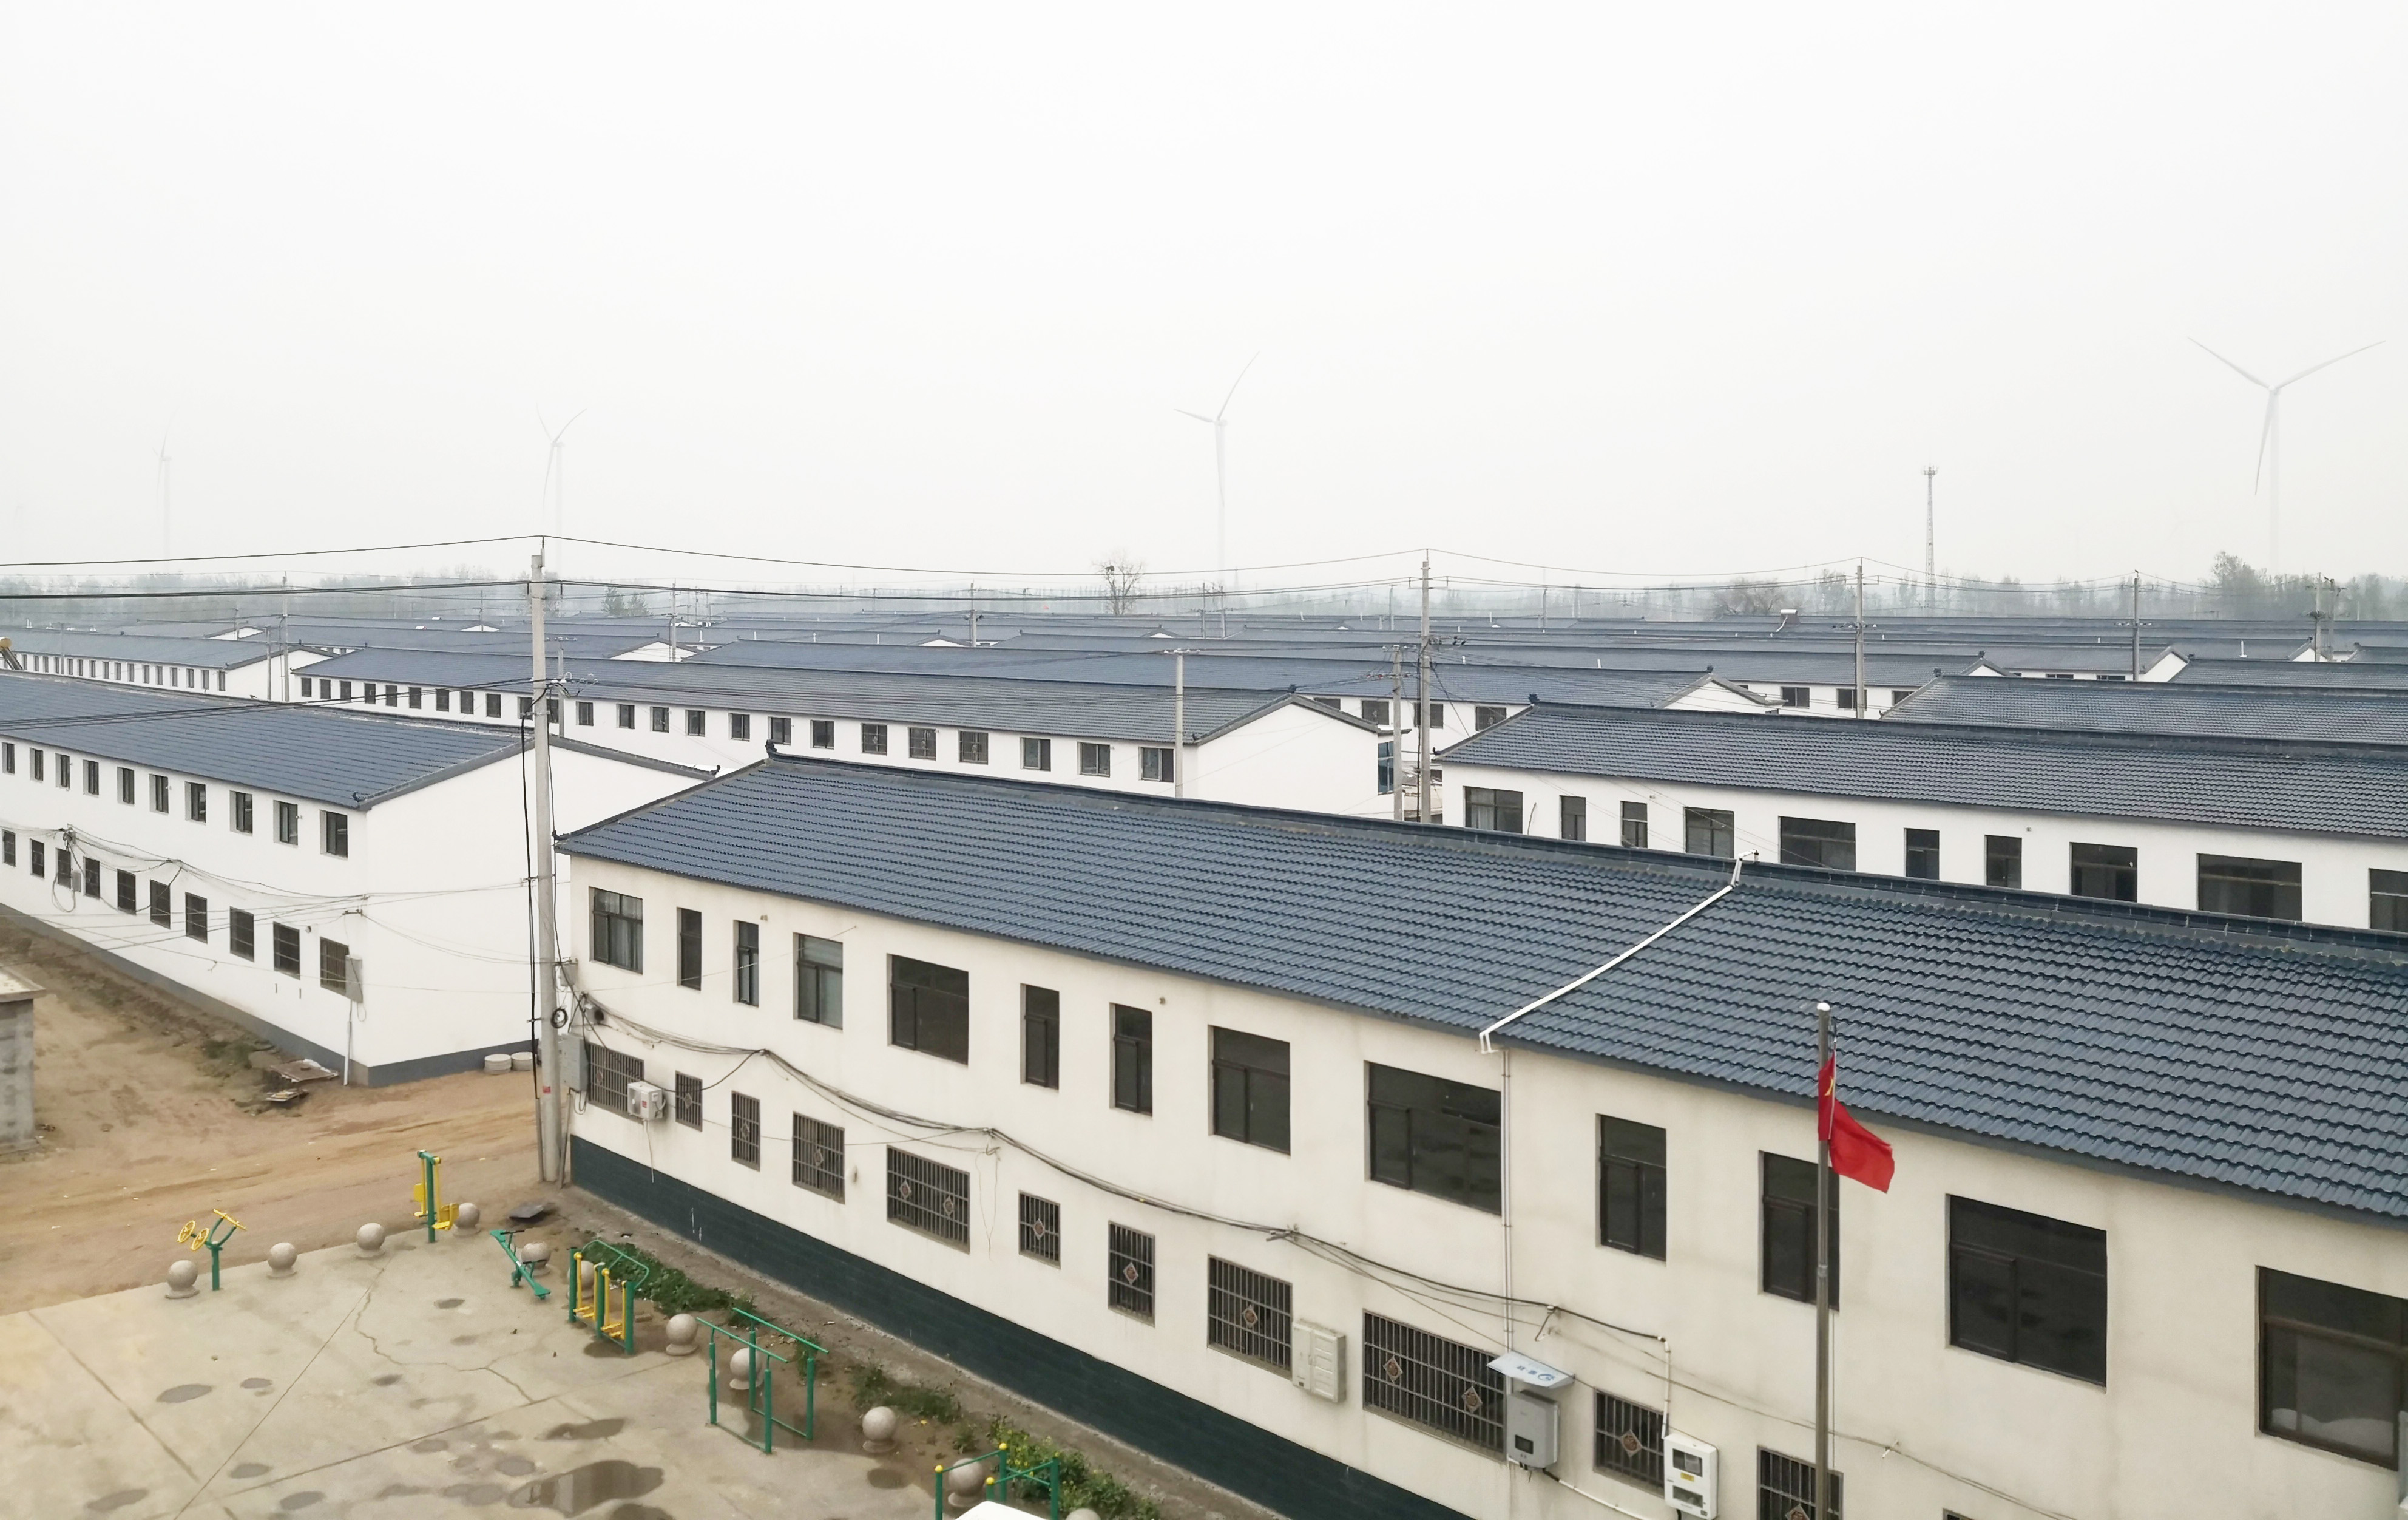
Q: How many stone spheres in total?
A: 11